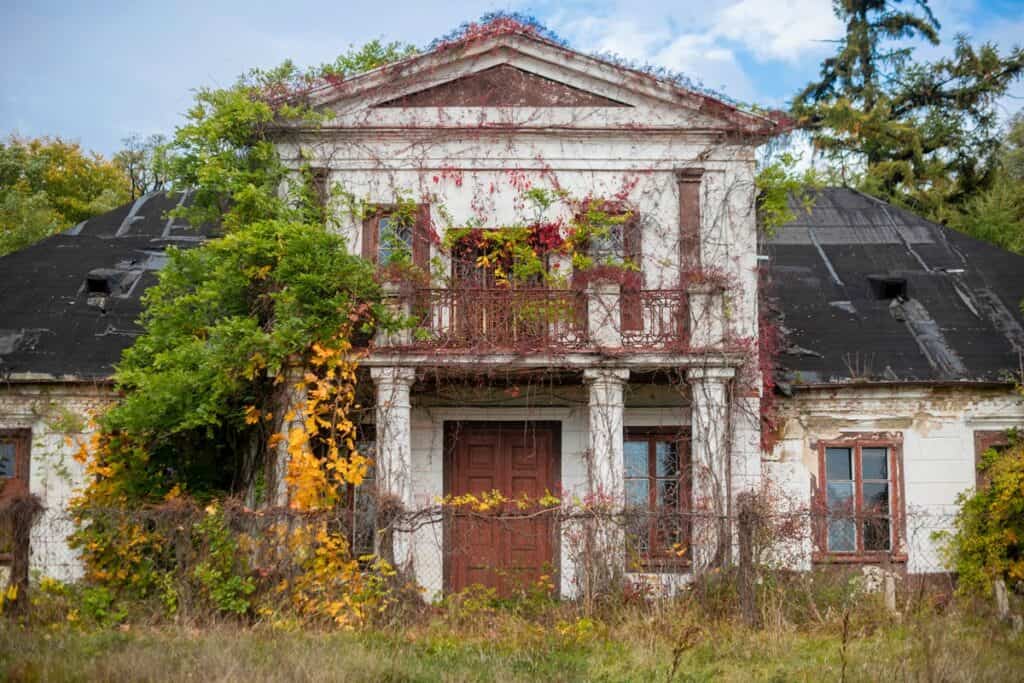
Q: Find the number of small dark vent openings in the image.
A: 2